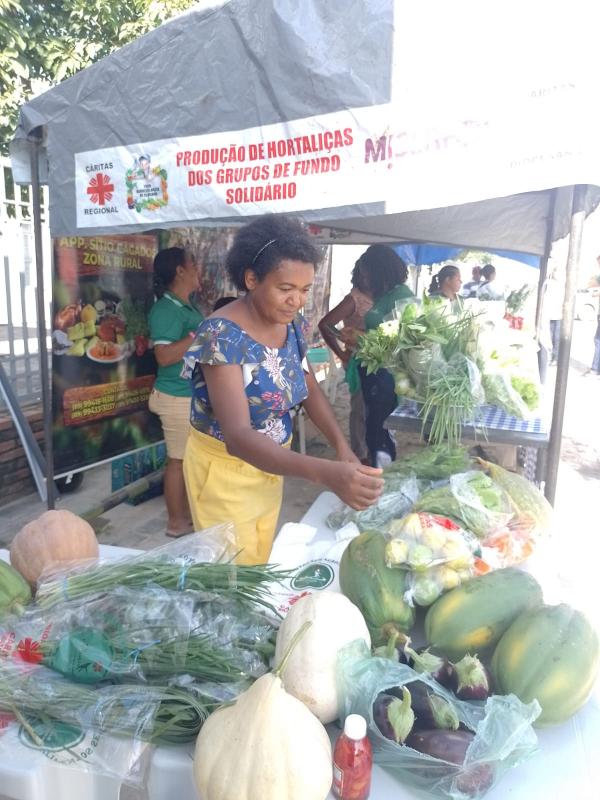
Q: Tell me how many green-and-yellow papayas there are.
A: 3